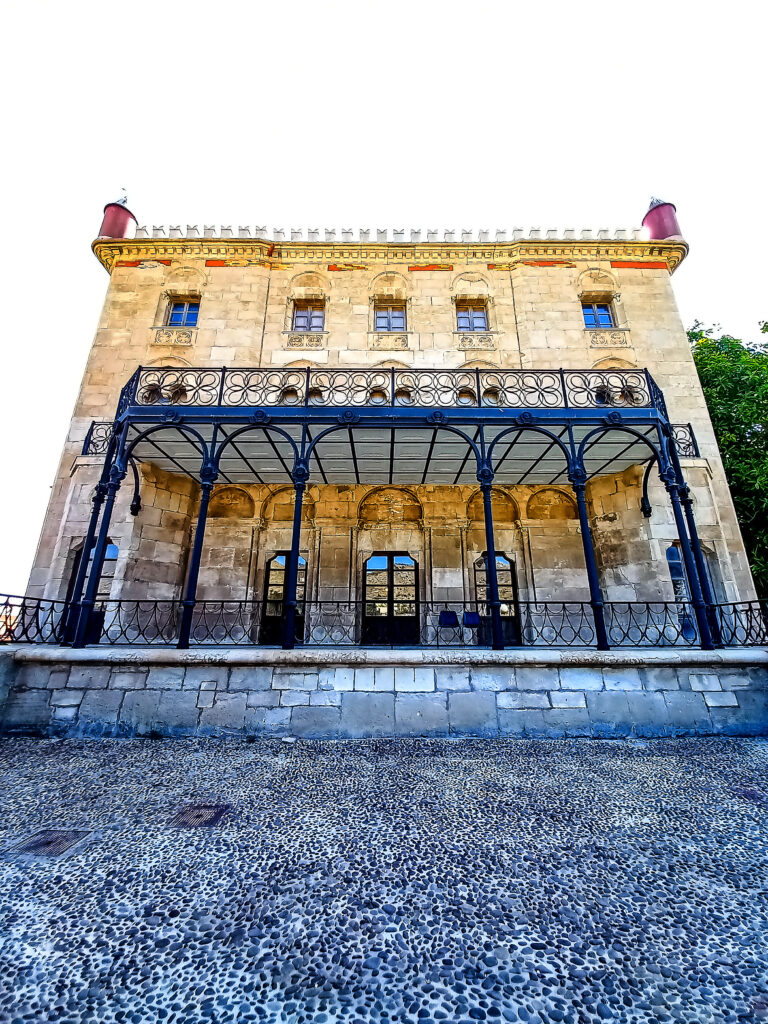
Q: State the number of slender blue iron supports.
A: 8